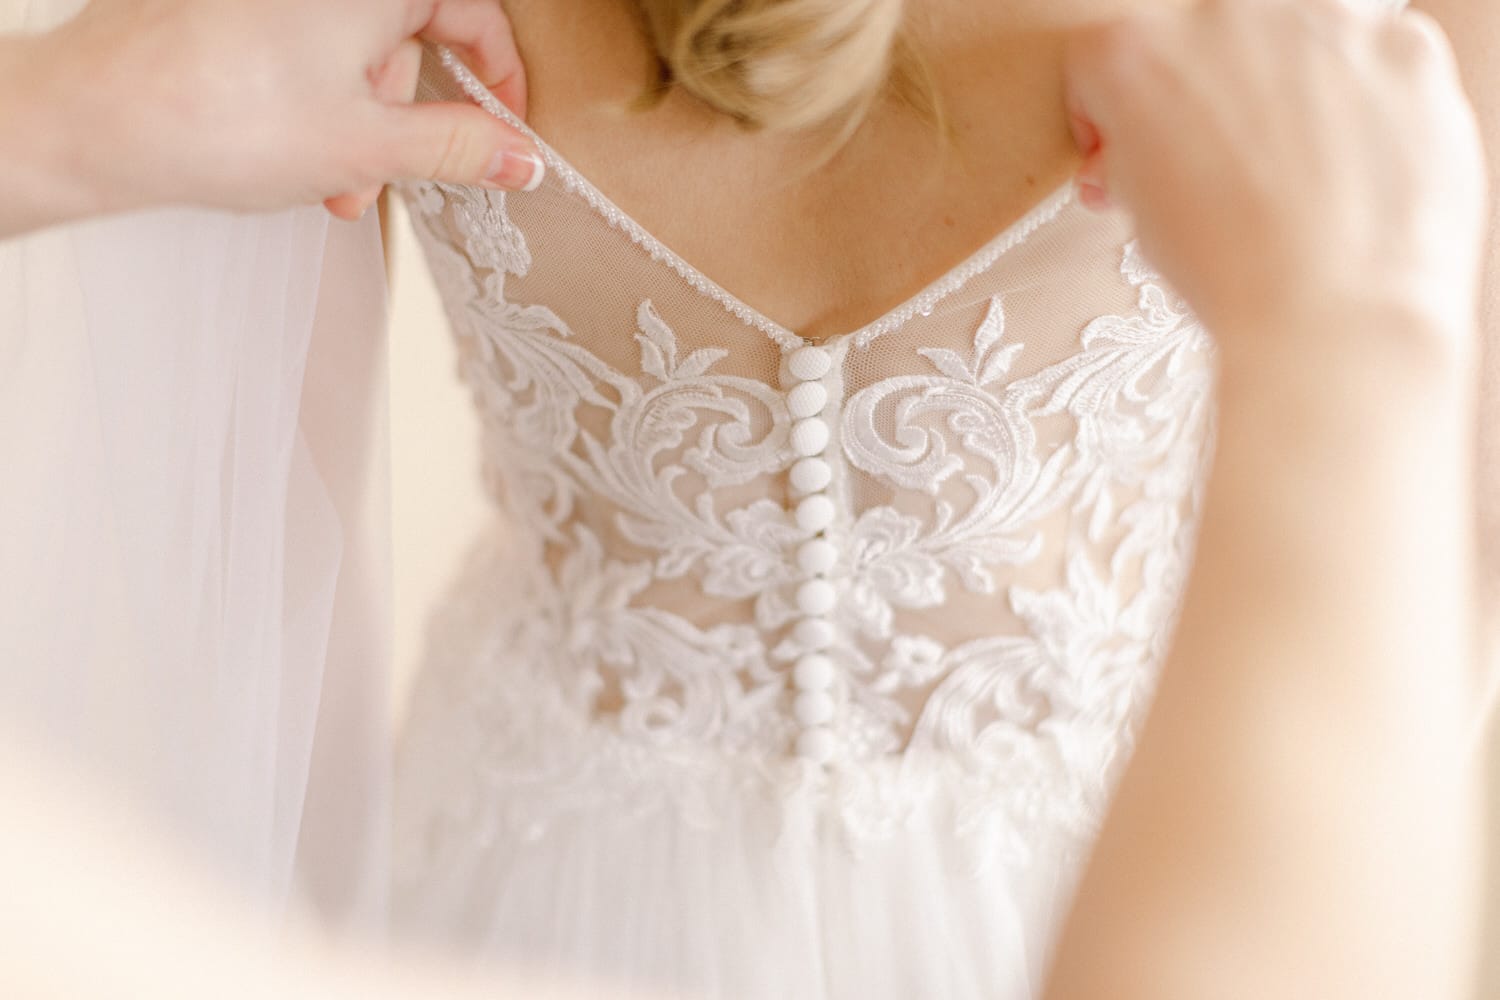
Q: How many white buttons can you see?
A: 11